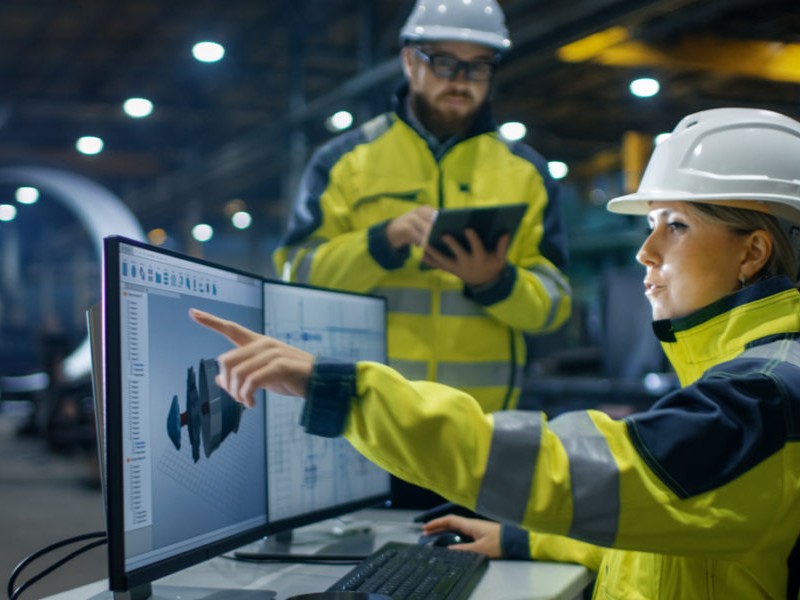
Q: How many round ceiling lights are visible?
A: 12